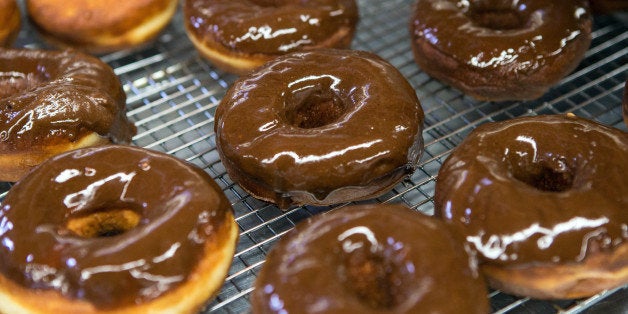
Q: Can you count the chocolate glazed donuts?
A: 7